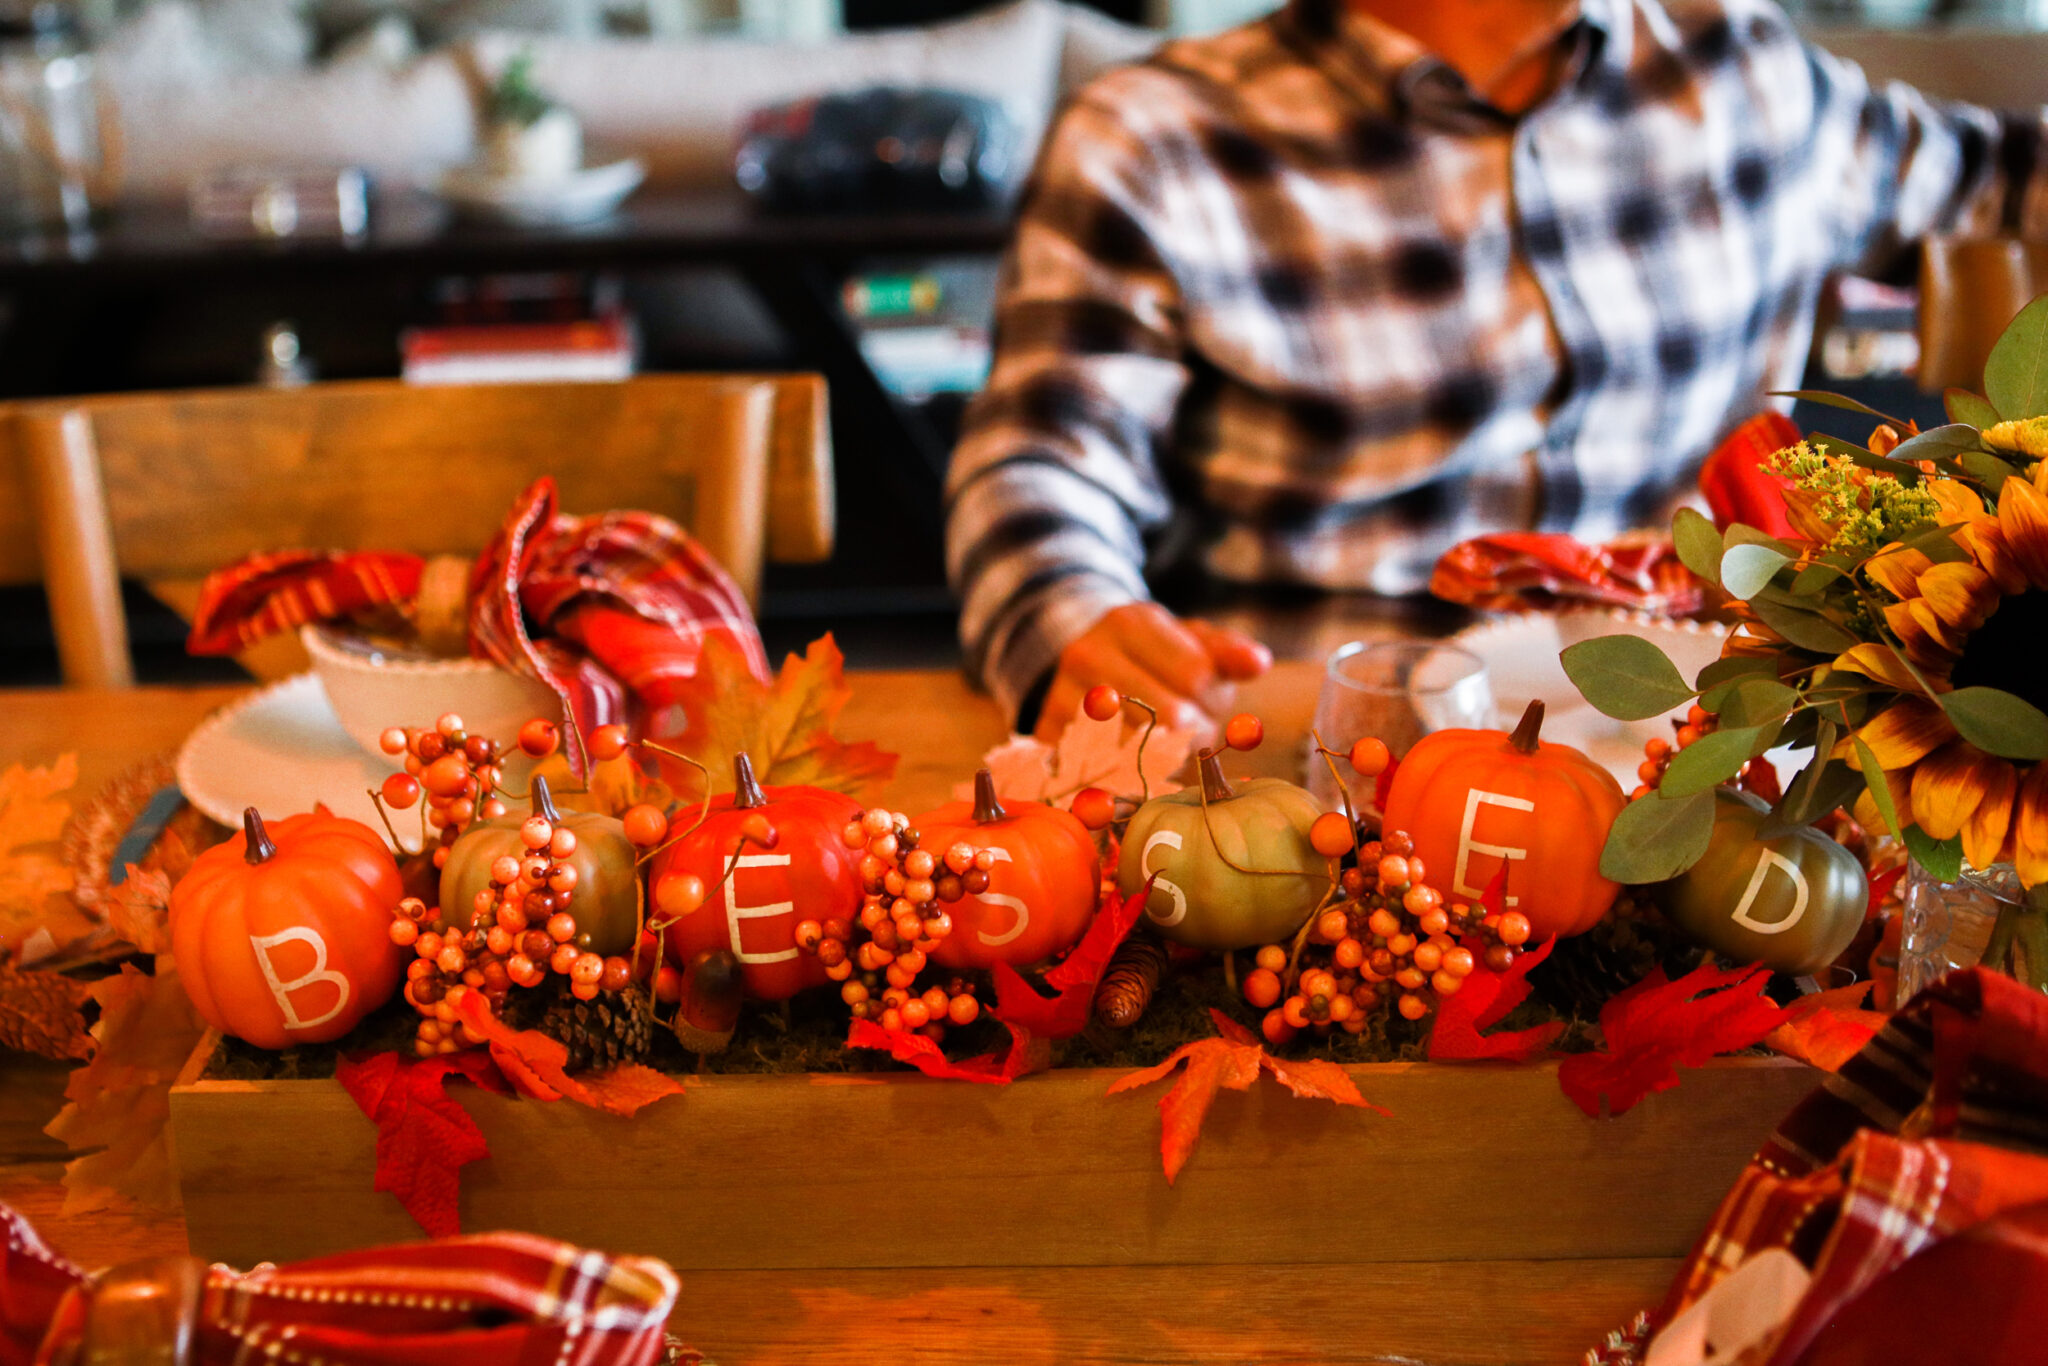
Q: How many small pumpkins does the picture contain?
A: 7